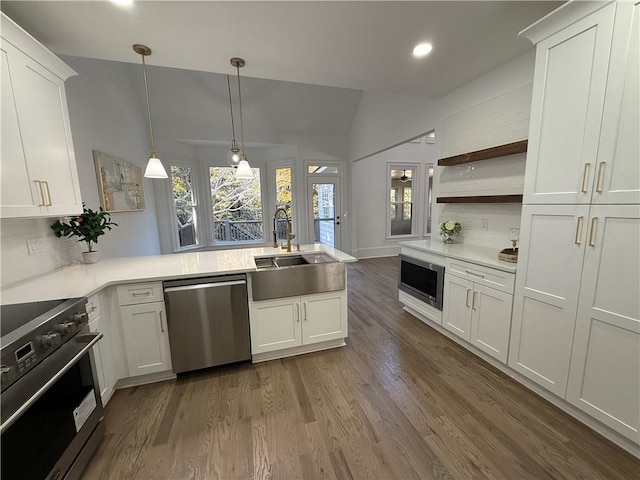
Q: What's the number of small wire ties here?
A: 0